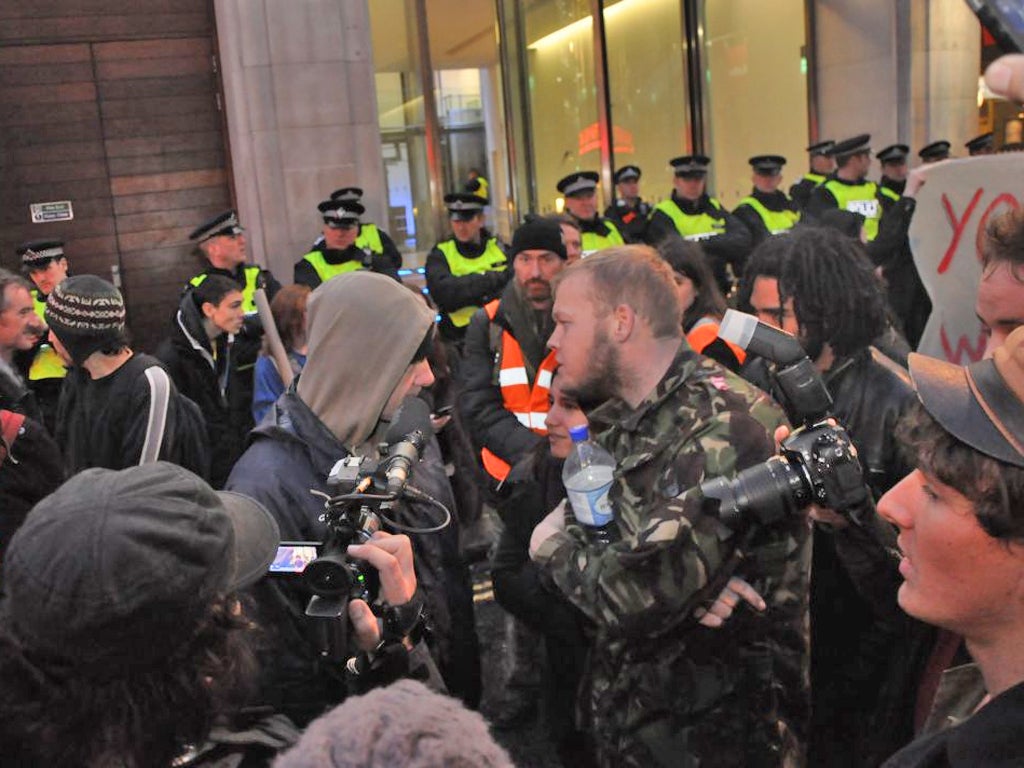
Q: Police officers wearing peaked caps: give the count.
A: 14